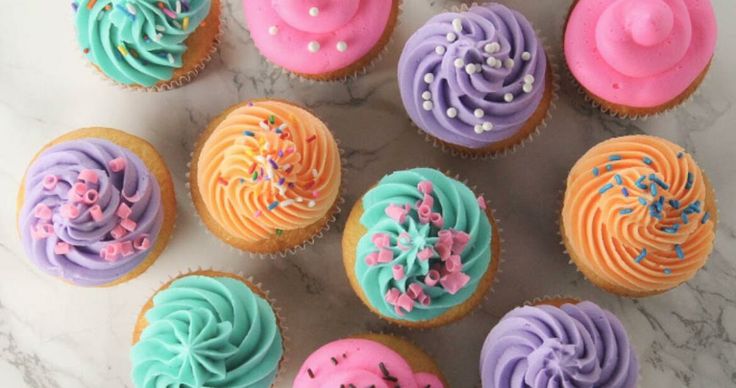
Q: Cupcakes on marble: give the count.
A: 11